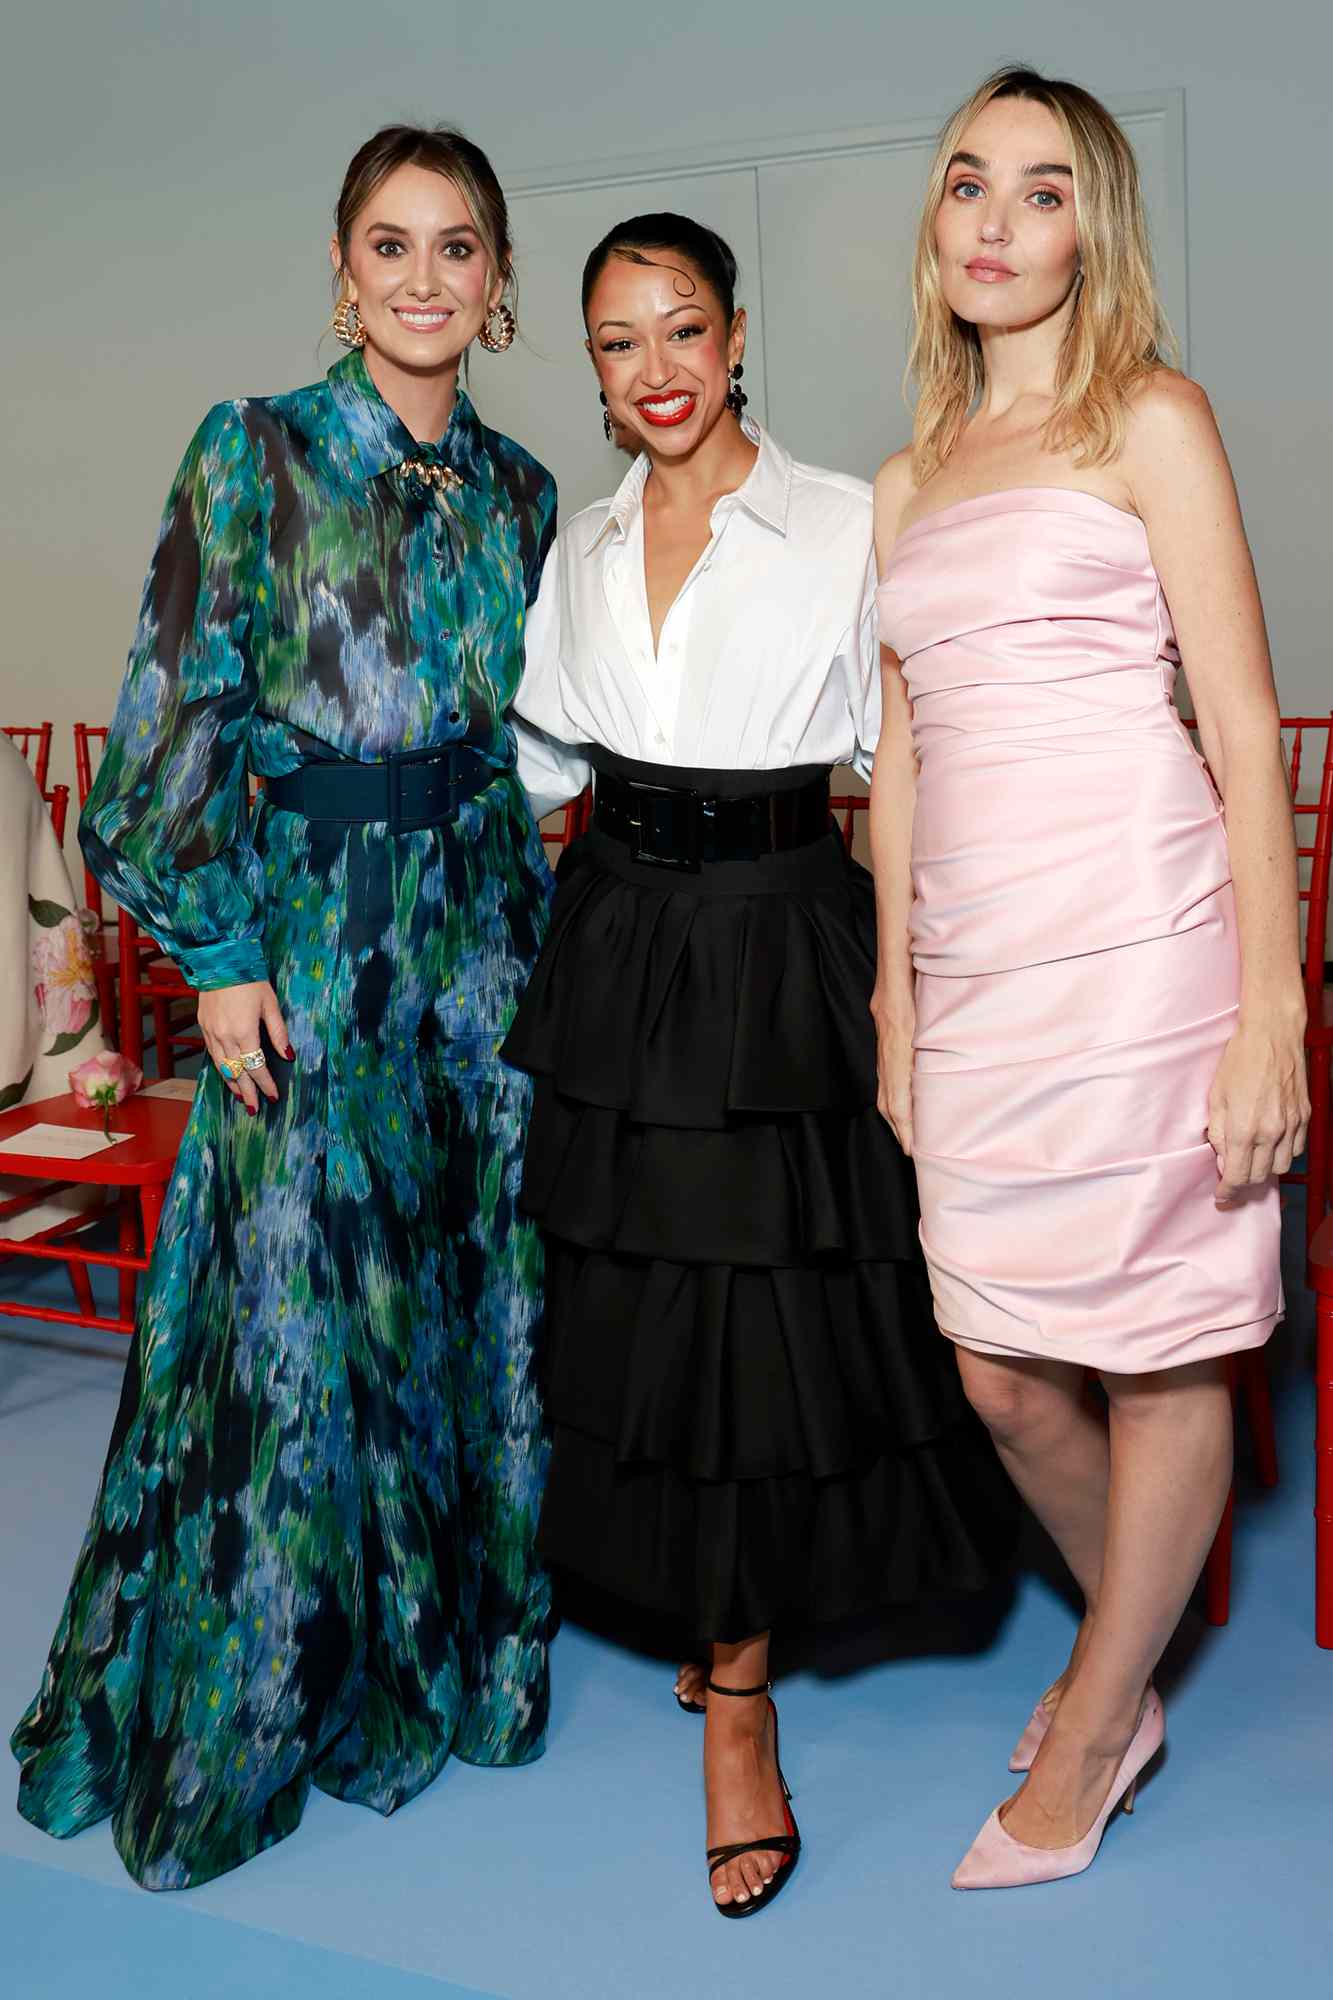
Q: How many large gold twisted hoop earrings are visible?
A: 2